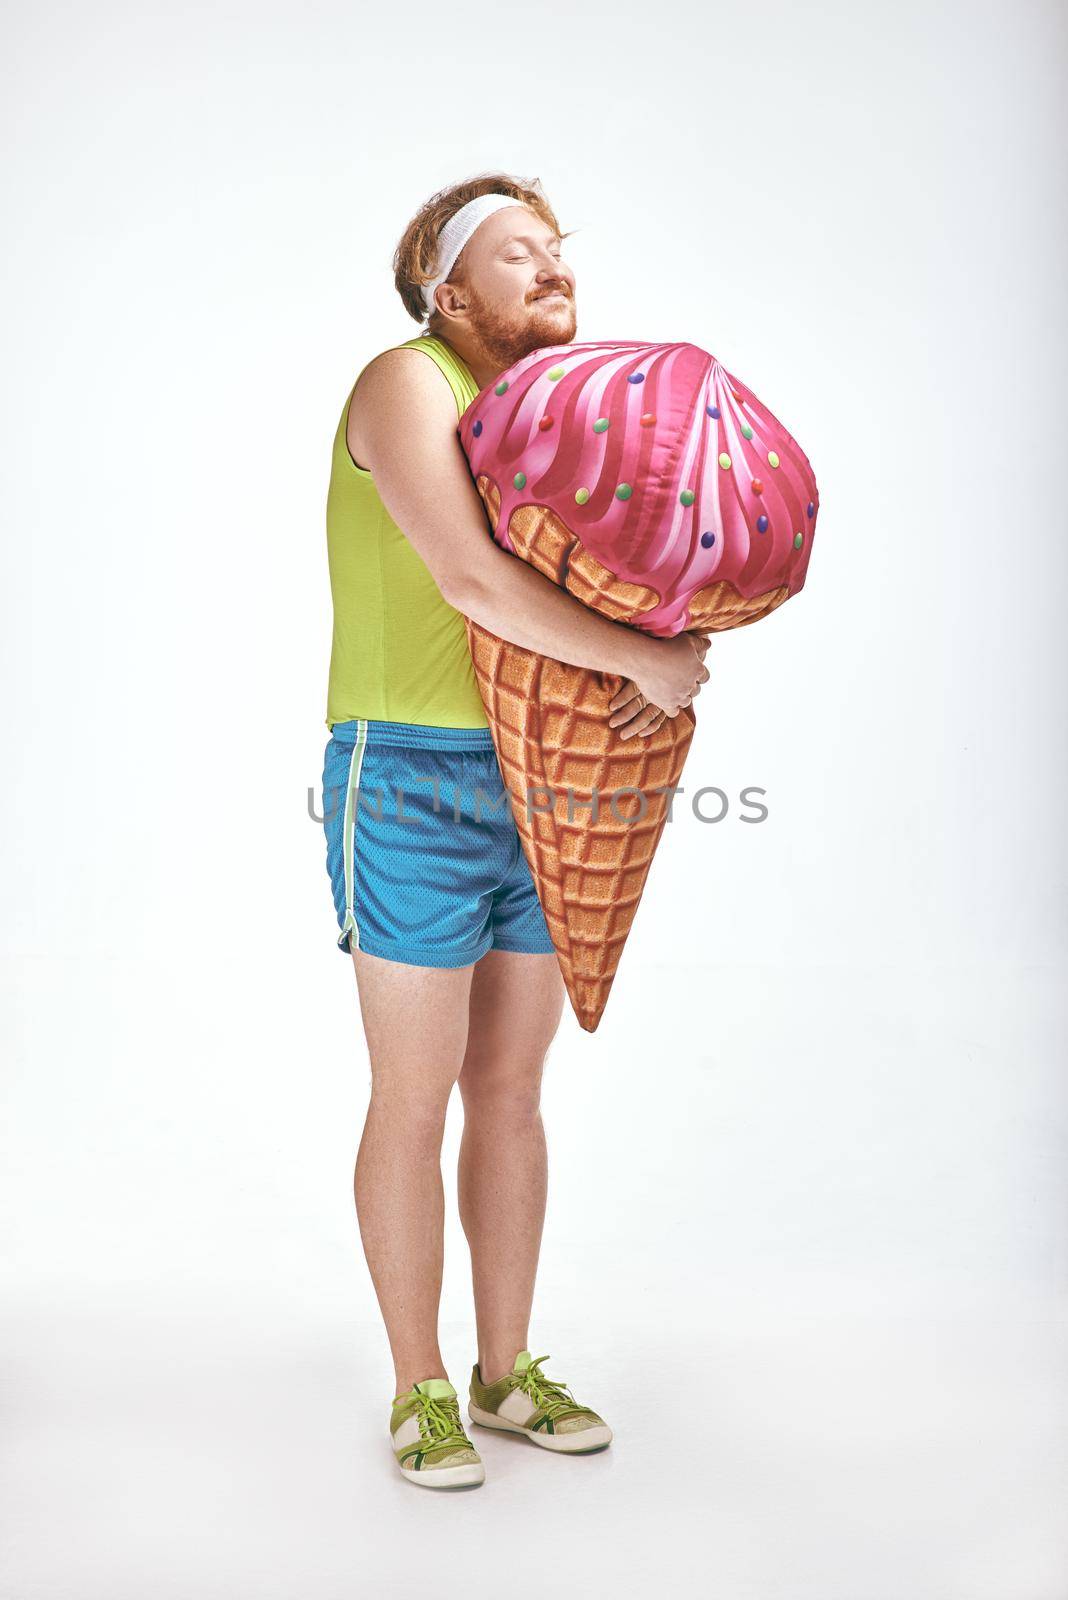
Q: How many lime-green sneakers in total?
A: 2